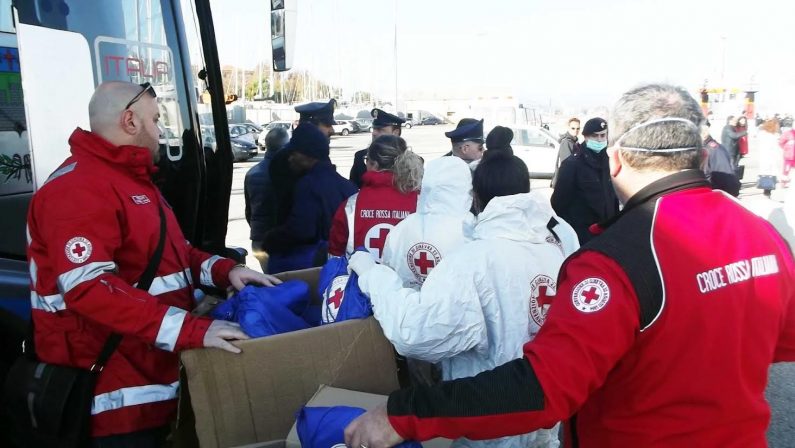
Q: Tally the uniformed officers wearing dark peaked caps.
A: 3